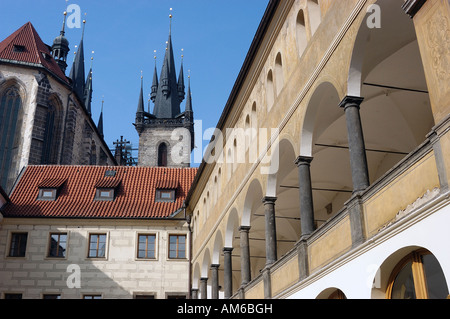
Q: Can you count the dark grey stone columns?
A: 8